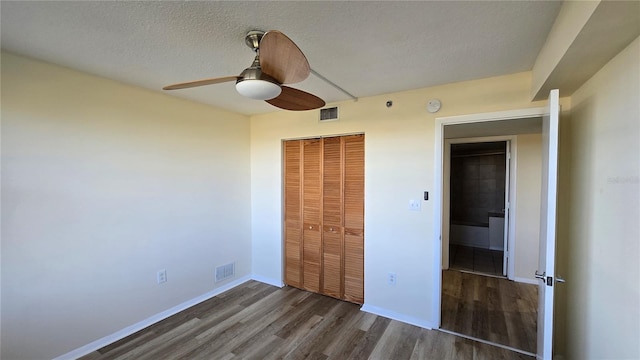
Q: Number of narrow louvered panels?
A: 4